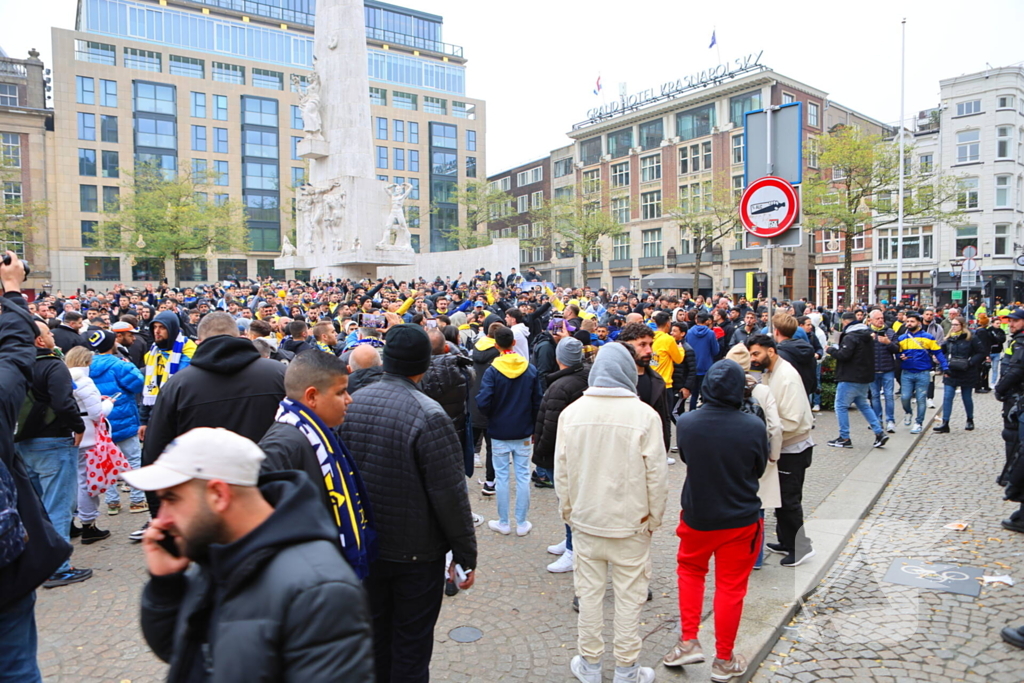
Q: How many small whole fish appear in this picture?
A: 0